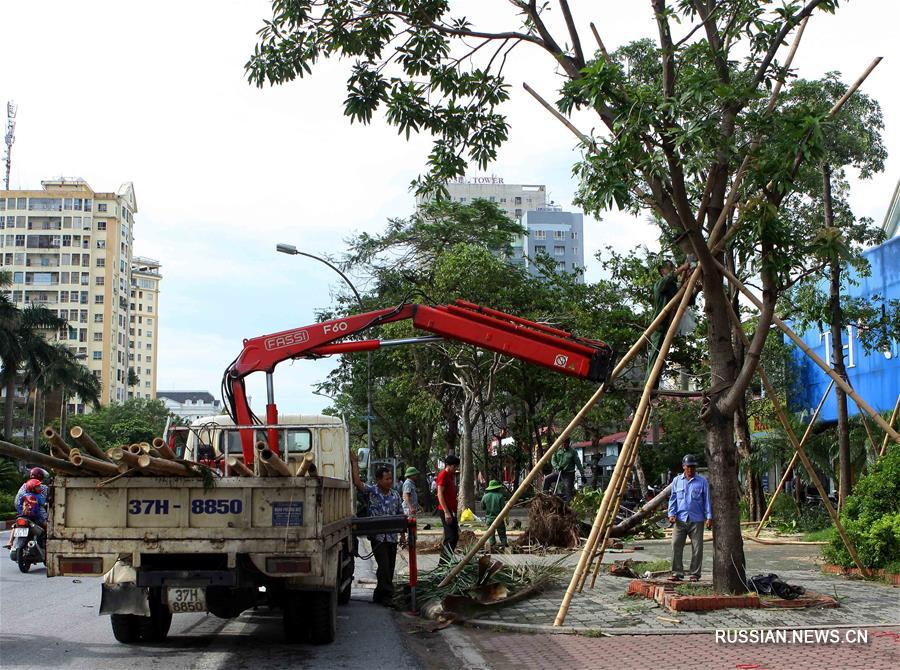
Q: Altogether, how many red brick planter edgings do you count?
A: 2